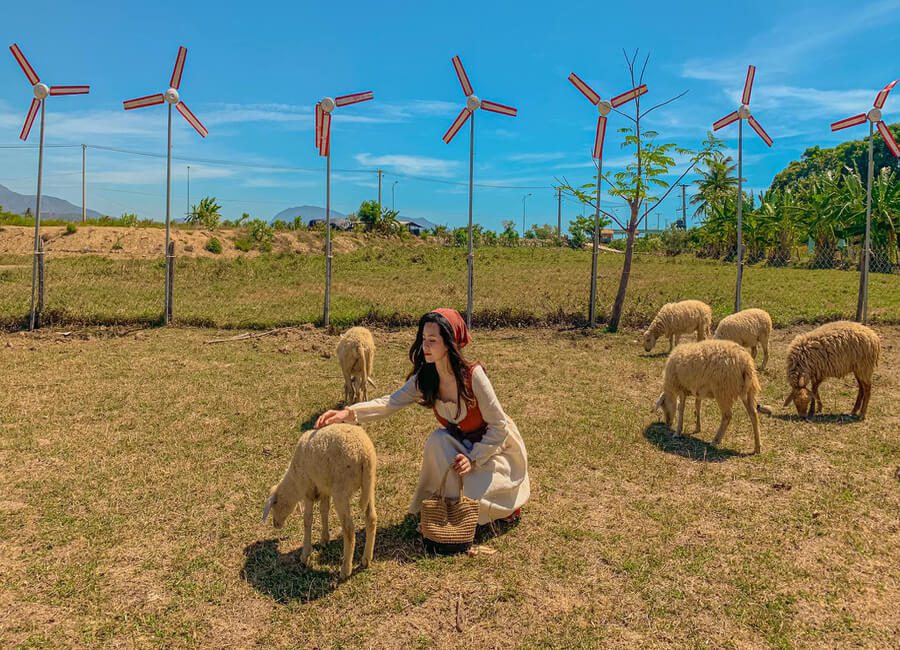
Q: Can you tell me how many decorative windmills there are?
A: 7